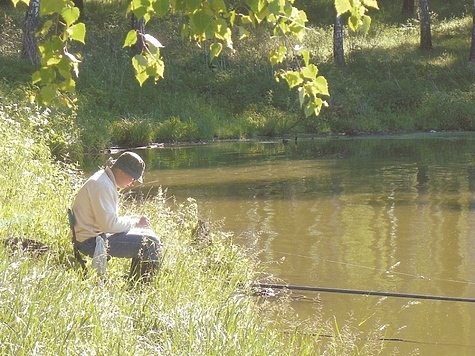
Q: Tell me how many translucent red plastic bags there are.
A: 0